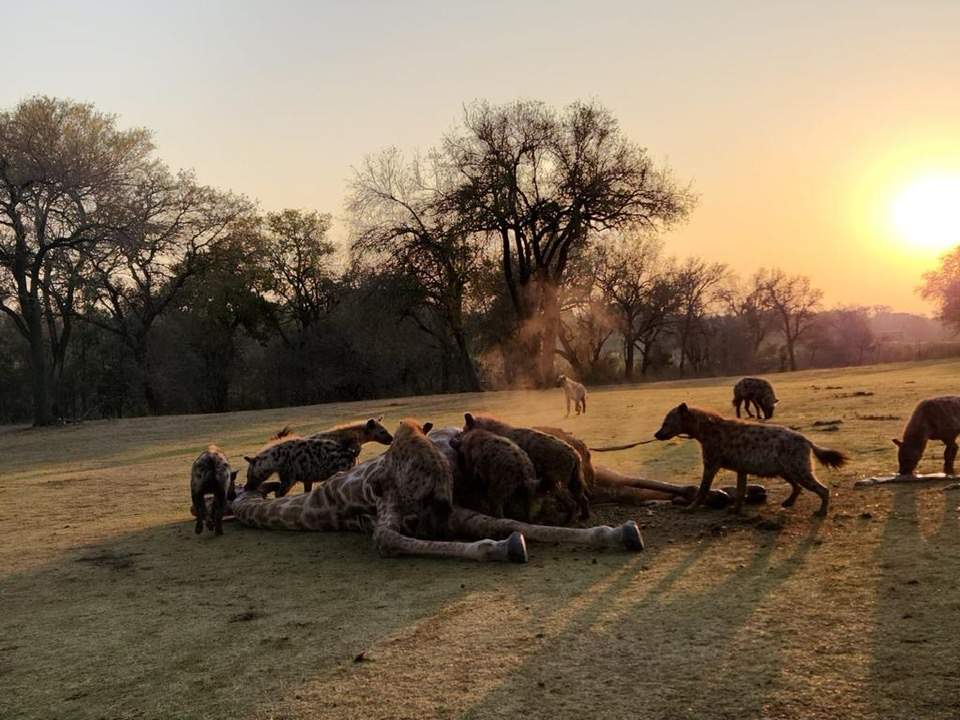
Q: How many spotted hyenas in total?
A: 11